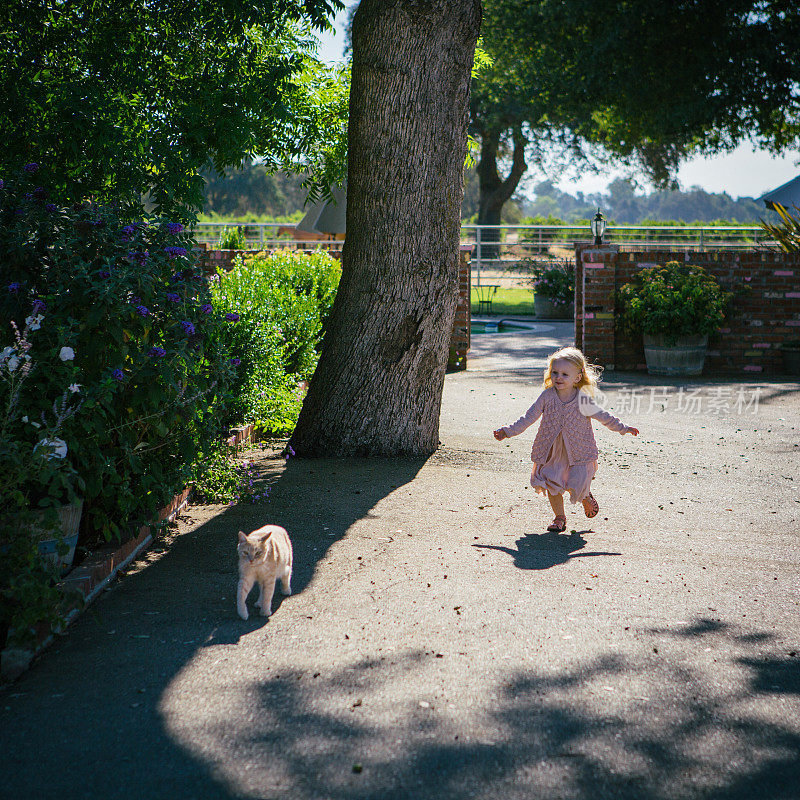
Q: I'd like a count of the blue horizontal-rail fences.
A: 0